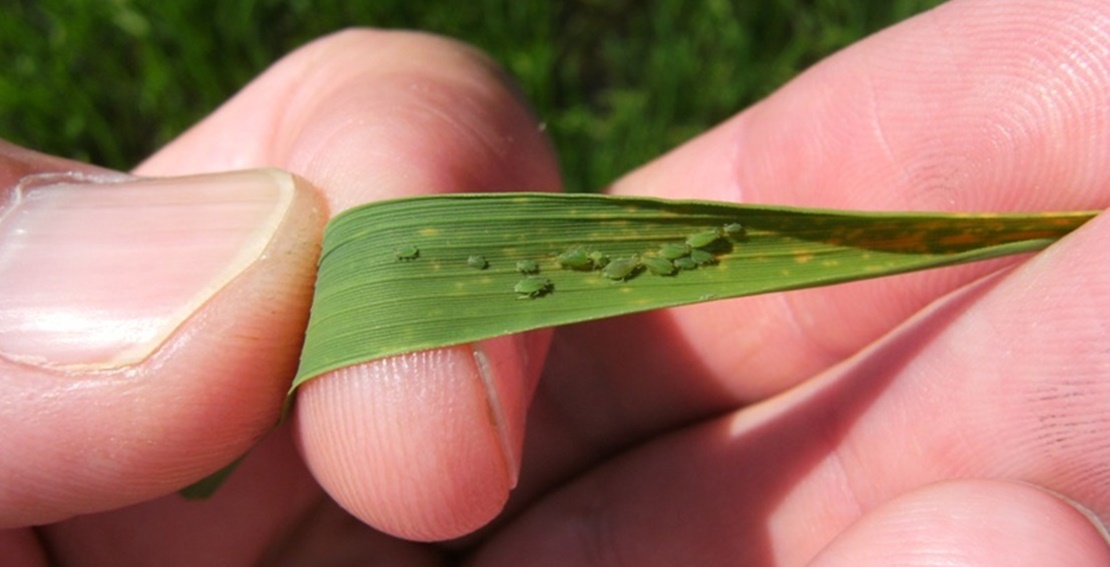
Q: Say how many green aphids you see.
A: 13